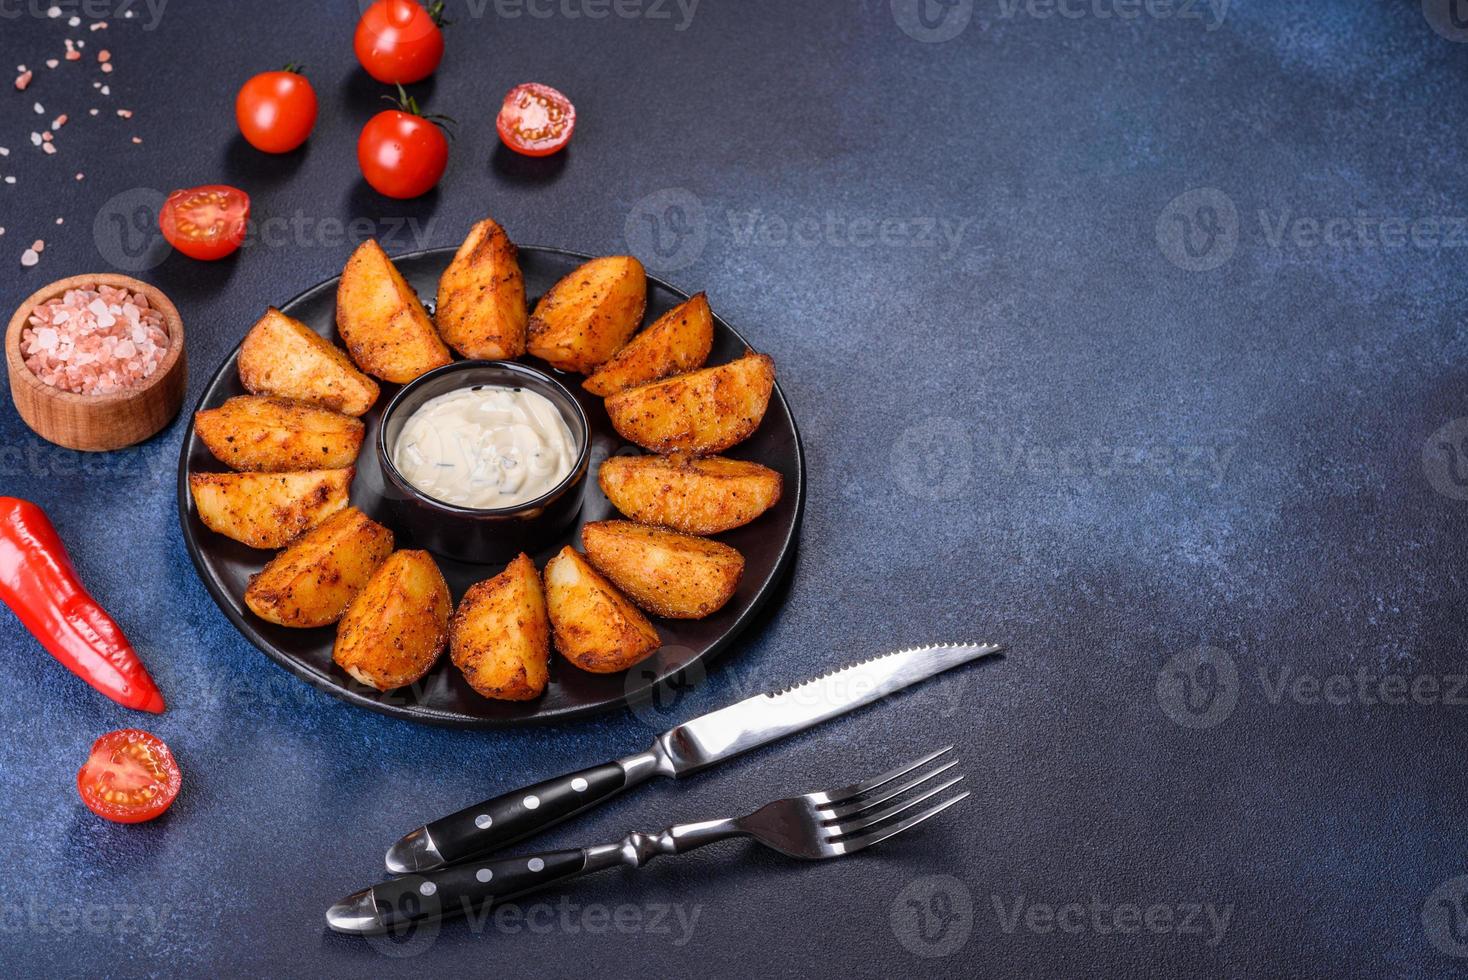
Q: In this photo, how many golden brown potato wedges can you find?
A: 14